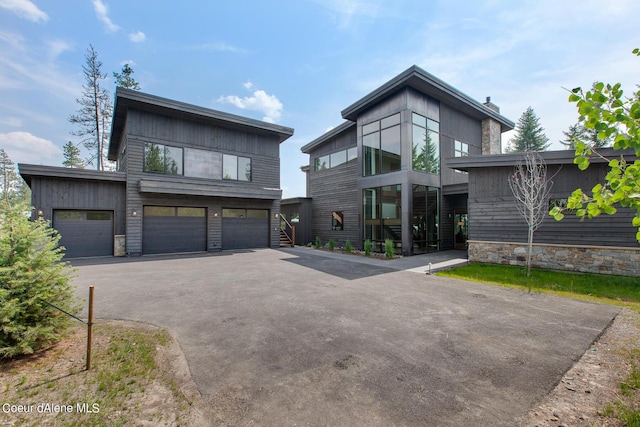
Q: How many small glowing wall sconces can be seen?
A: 4